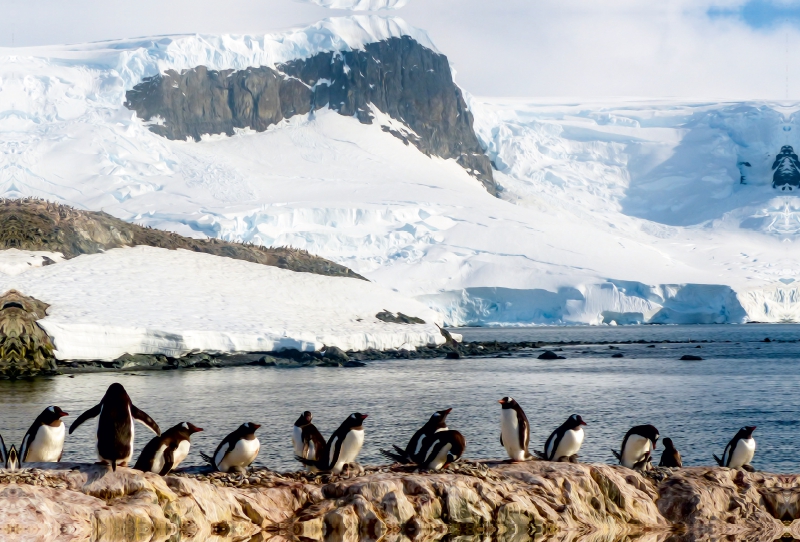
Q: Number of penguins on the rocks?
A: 13